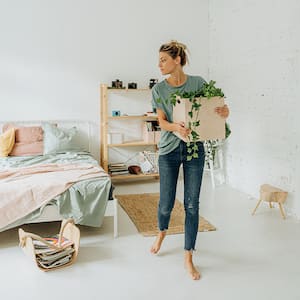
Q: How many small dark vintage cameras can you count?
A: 3